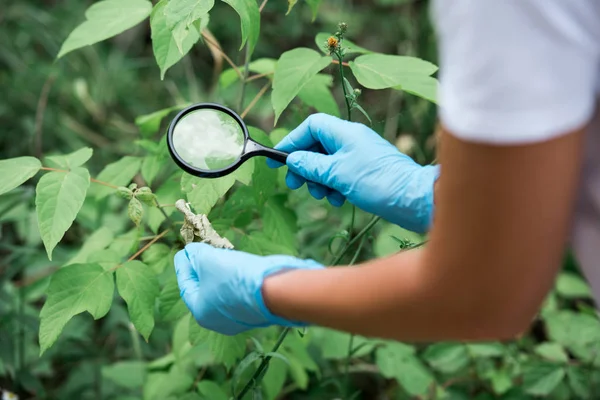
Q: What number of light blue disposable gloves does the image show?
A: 2